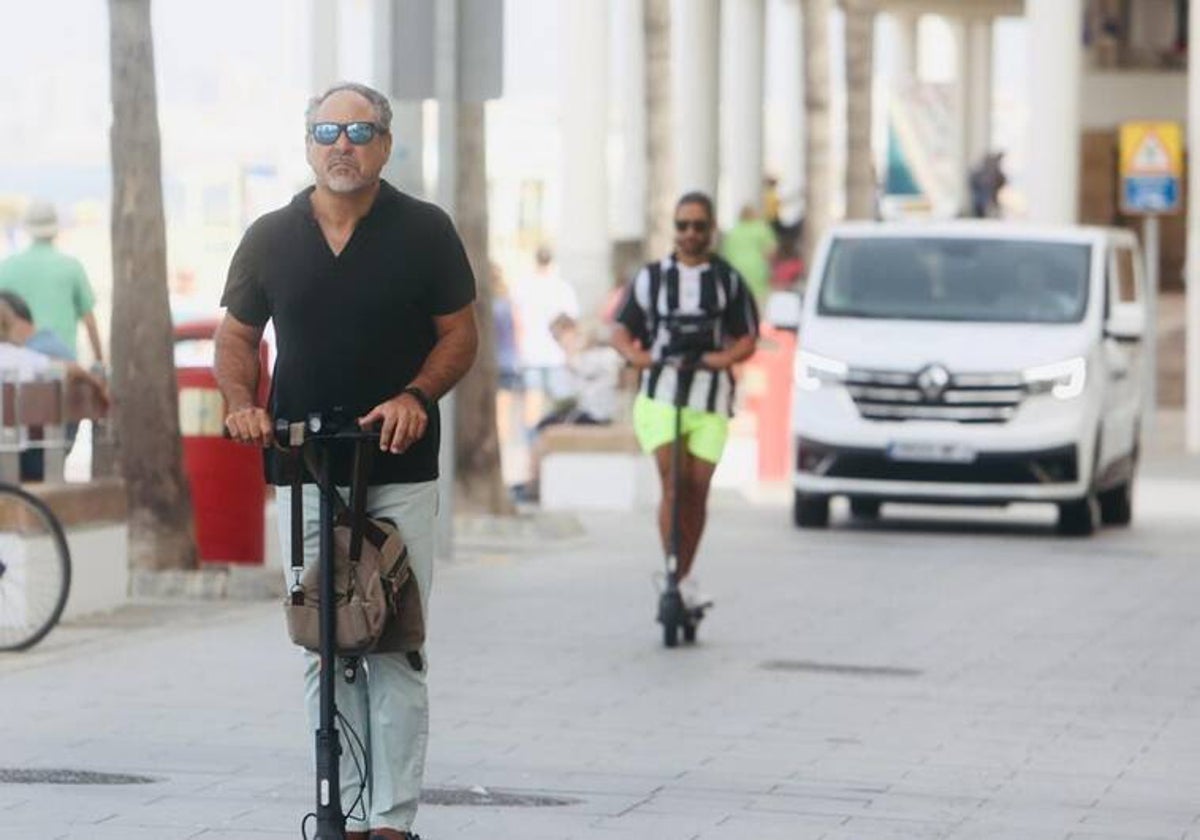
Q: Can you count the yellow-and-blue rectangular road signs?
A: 1